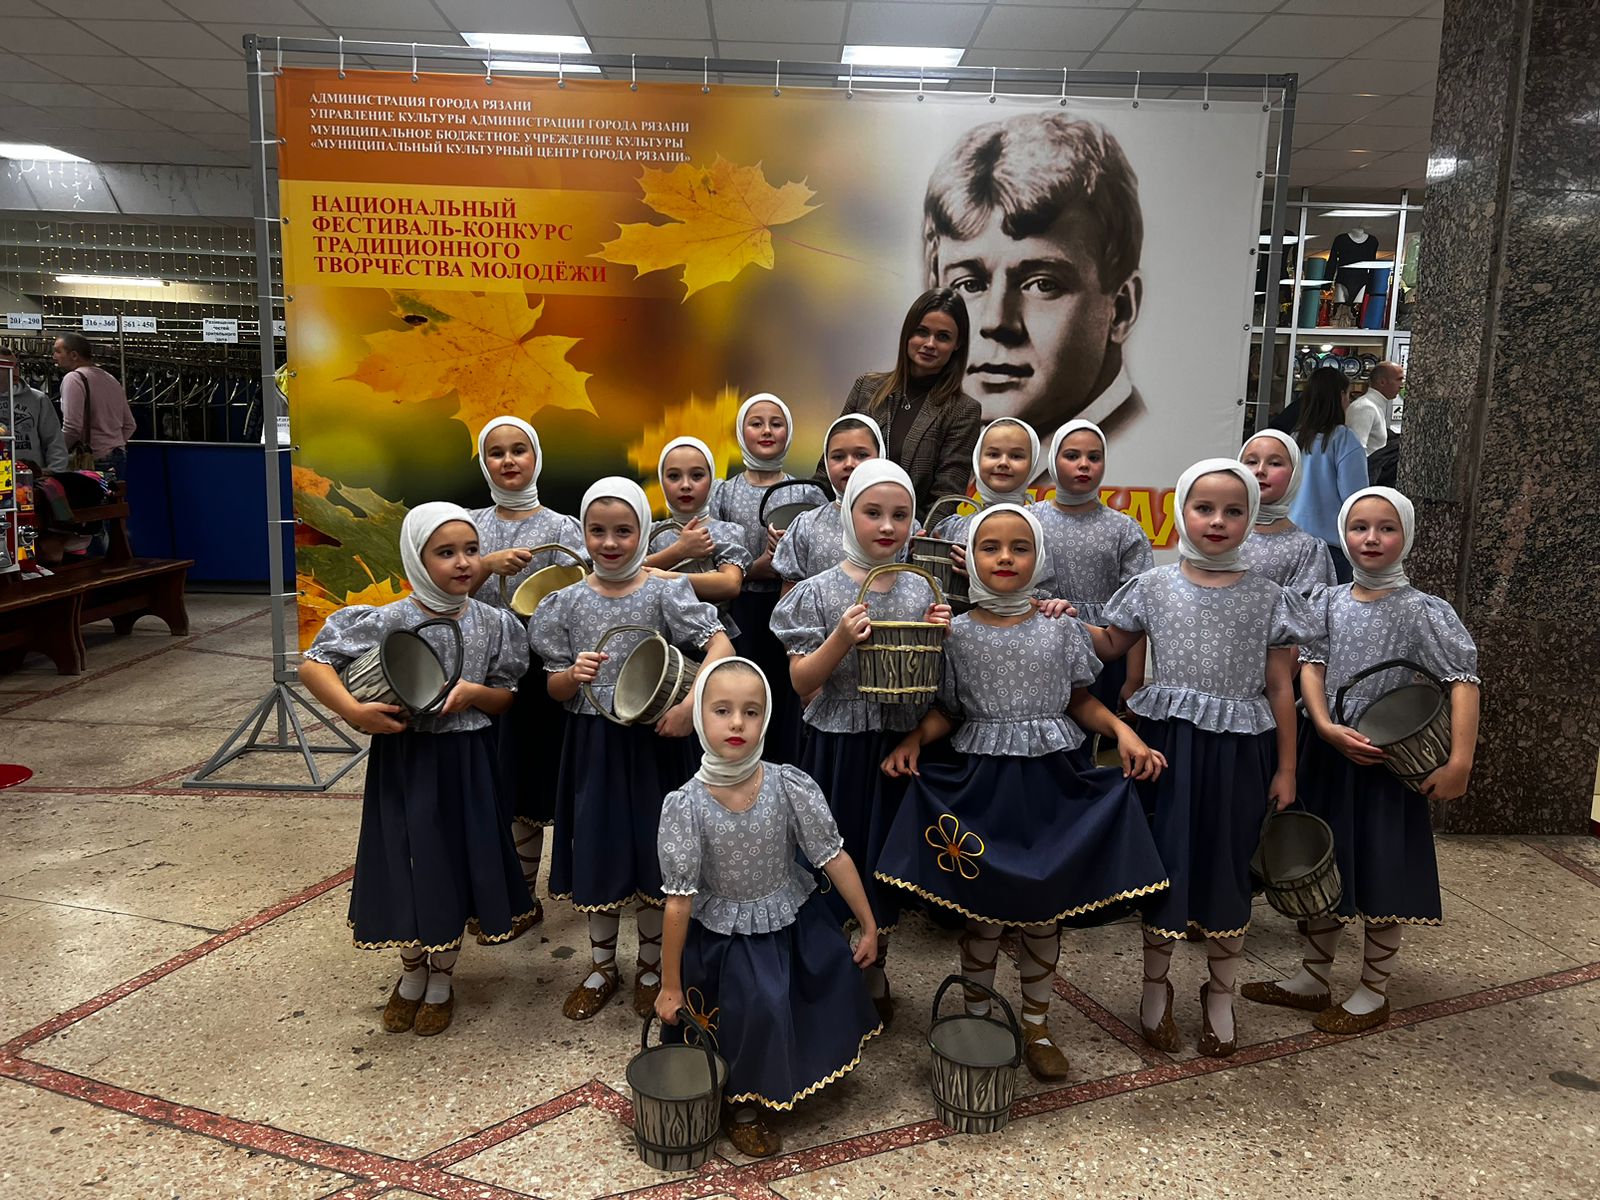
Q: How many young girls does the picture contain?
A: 14